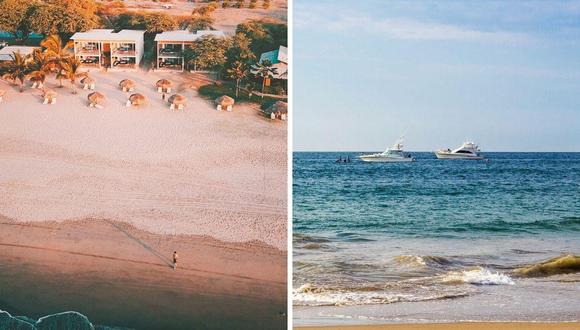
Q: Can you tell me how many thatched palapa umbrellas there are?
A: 11